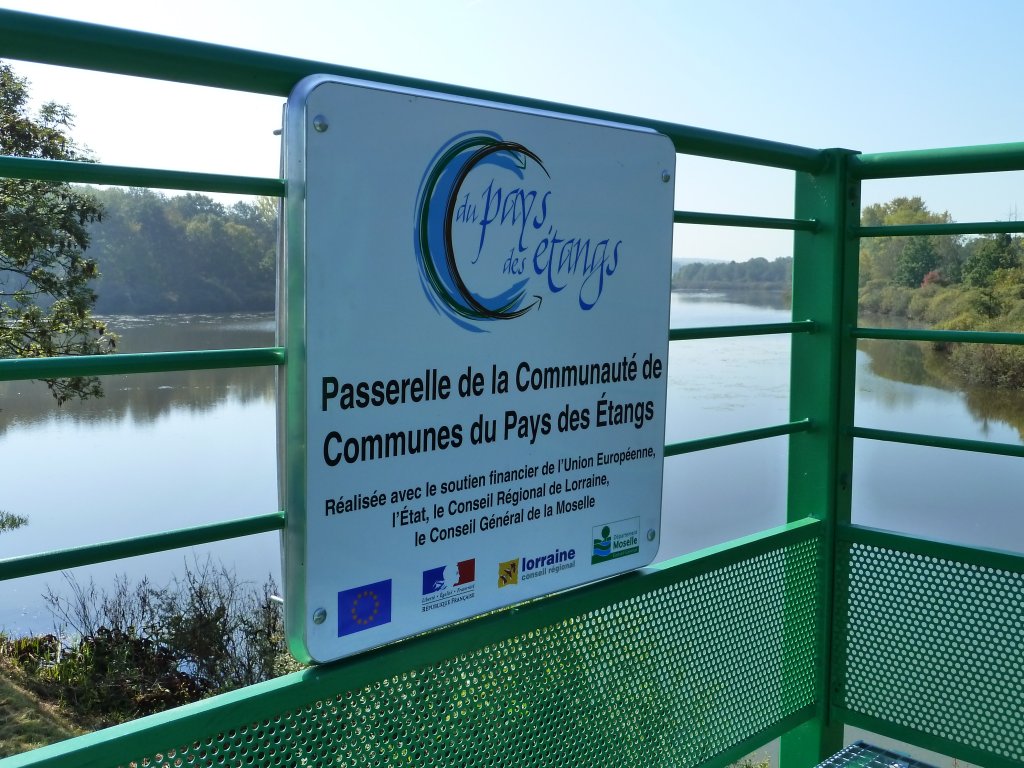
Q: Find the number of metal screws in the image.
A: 4